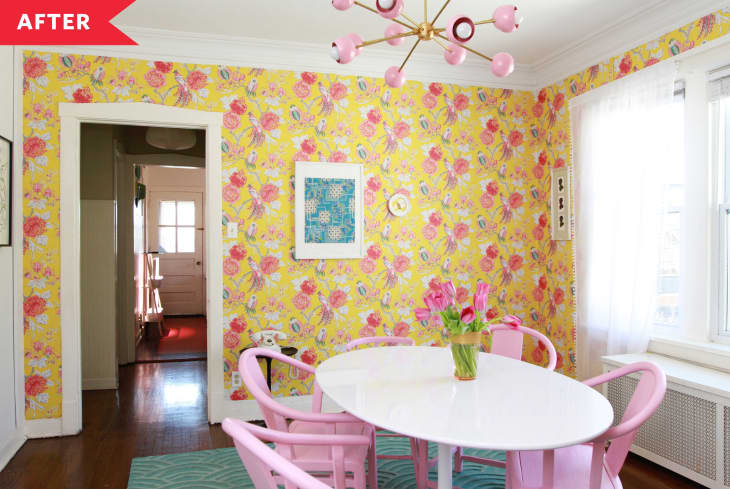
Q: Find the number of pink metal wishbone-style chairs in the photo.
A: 5